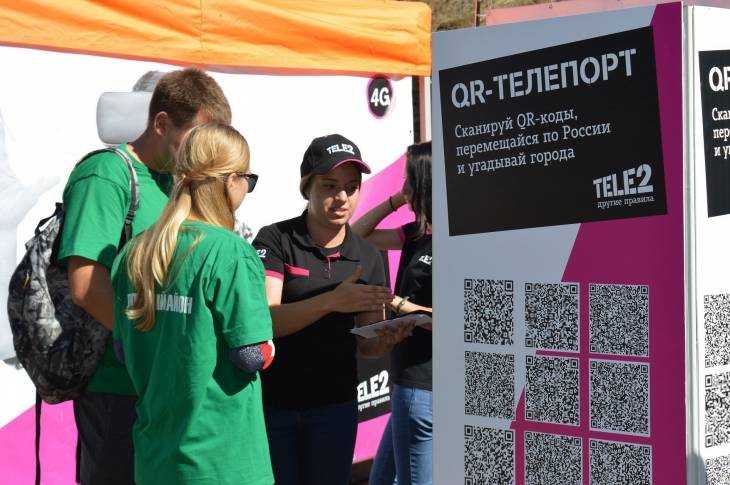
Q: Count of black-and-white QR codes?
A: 12